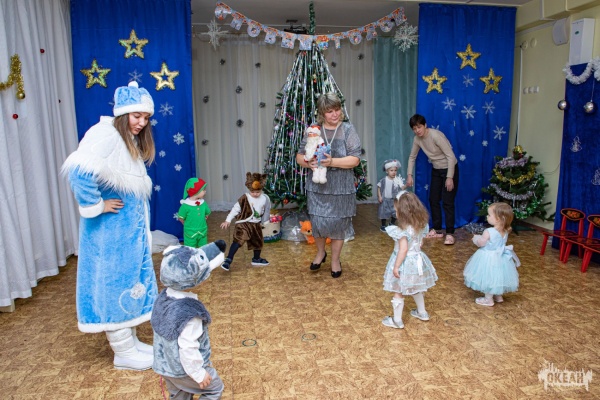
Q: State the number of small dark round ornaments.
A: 12